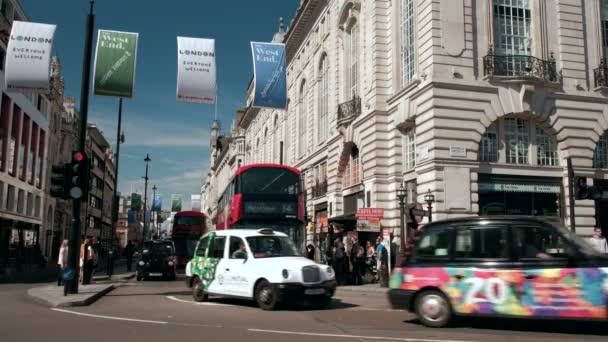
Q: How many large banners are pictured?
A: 4